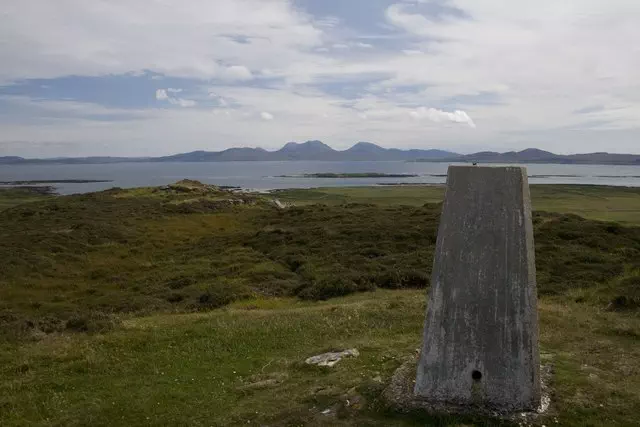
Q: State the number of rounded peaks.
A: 3